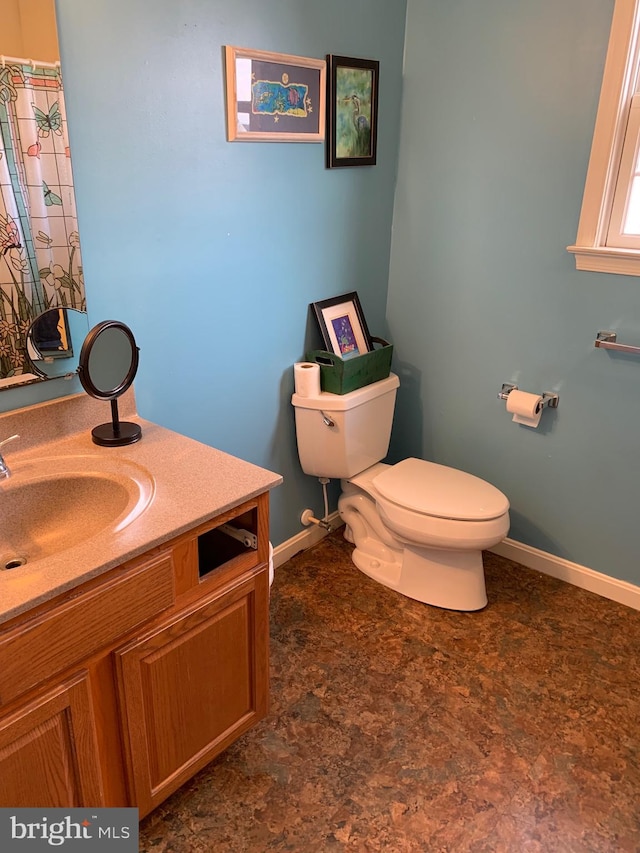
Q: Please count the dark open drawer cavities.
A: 1